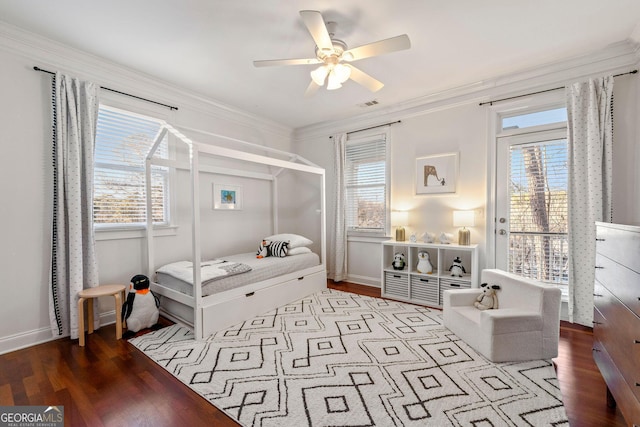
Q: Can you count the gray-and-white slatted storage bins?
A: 3